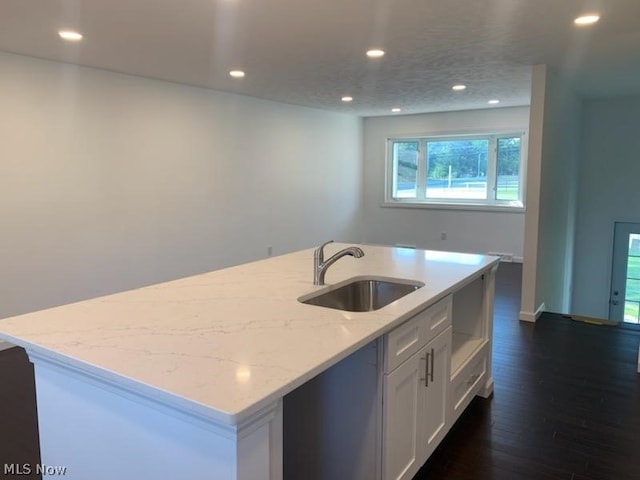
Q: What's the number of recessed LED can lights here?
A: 8